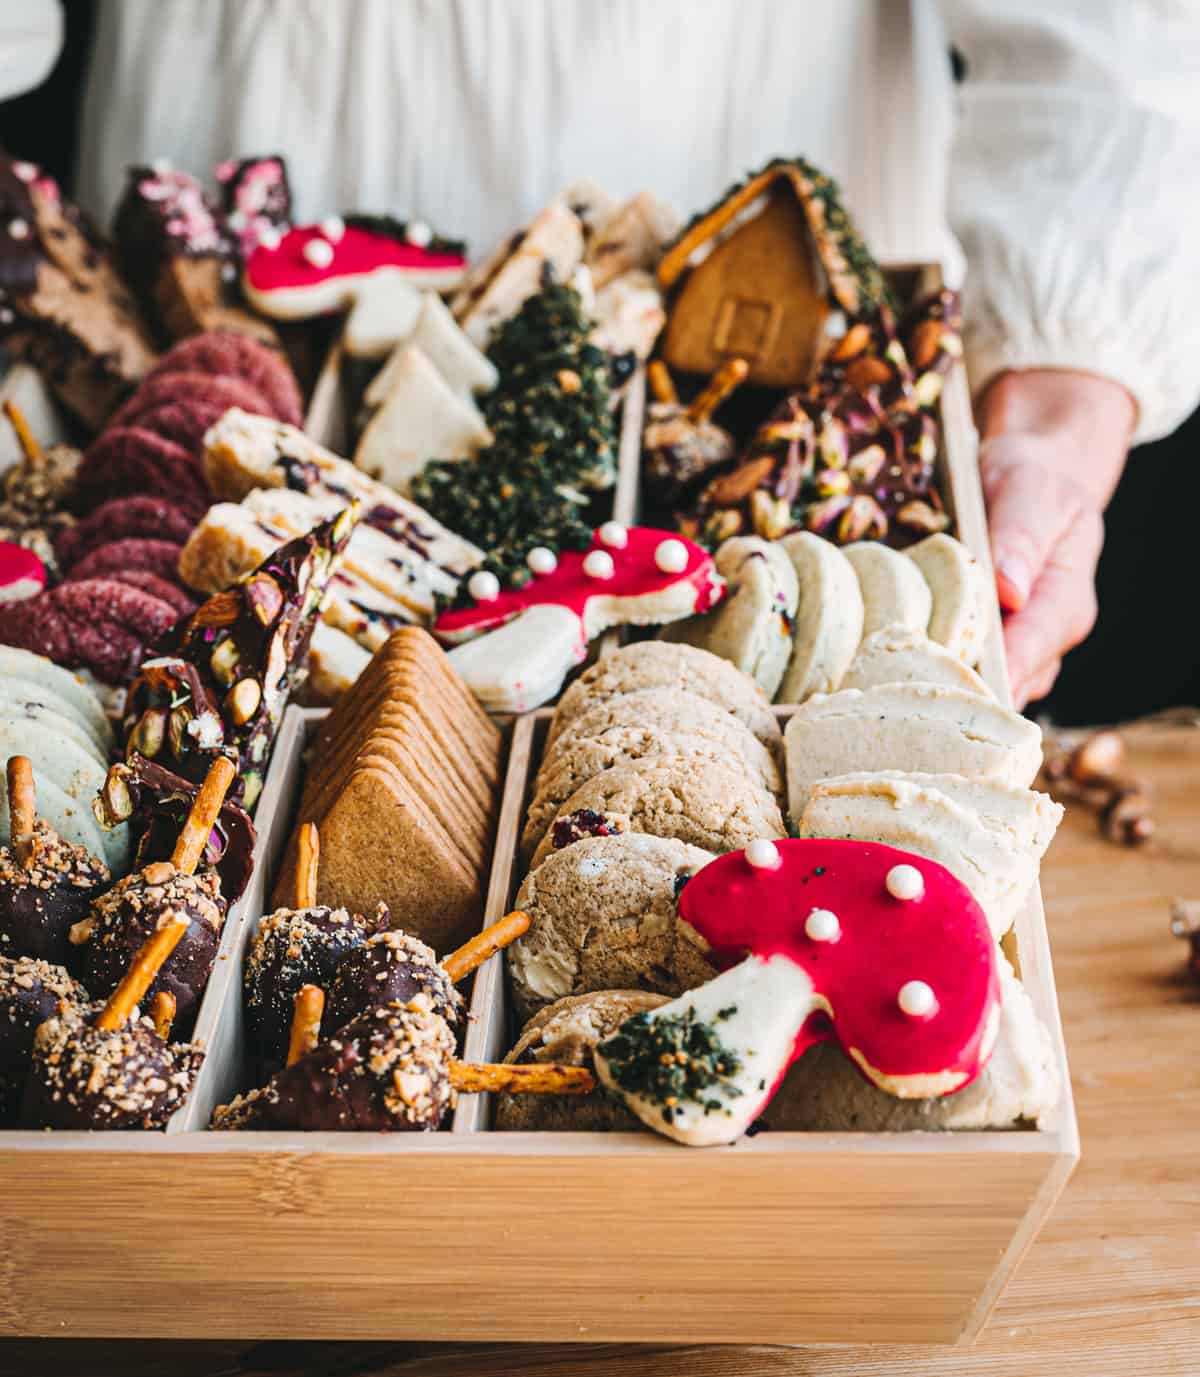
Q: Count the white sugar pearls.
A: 13